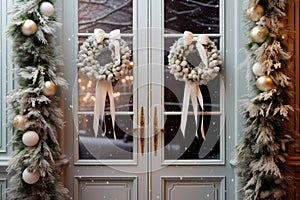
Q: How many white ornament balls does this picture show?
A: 4